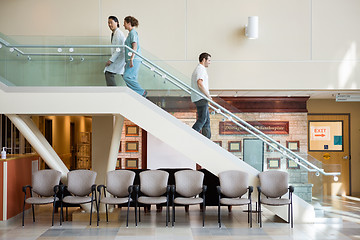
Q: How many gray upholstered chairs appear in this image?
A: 7